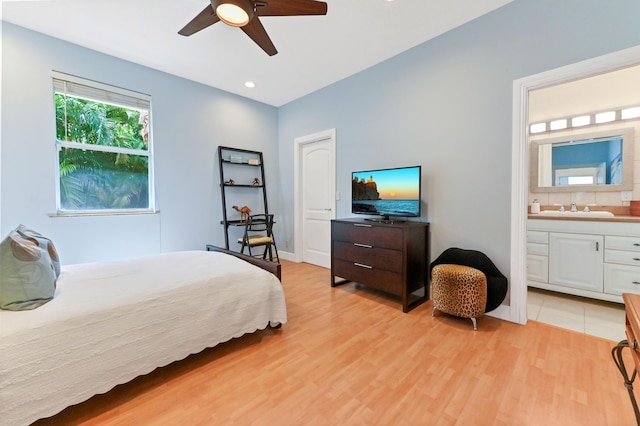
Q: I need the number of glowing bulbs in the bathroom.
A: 5